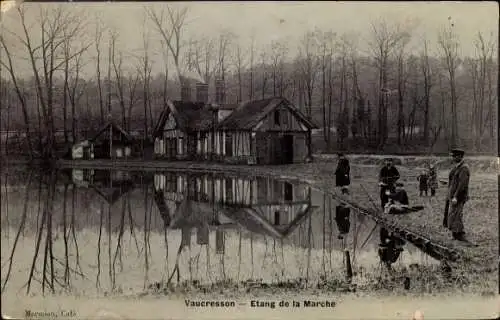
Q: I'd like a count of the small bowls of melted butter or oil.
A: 0